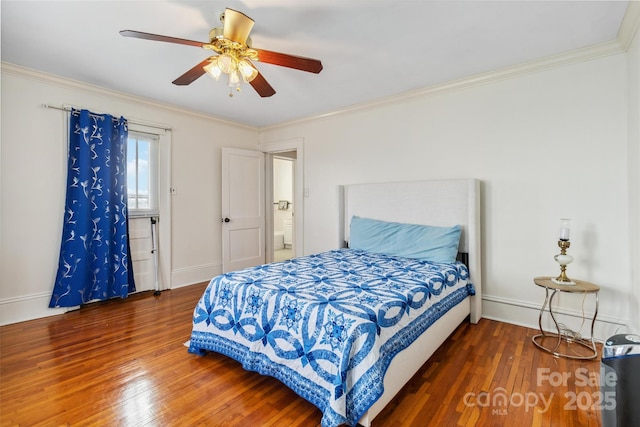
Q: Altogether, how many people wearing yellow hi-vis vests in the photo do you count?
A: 0